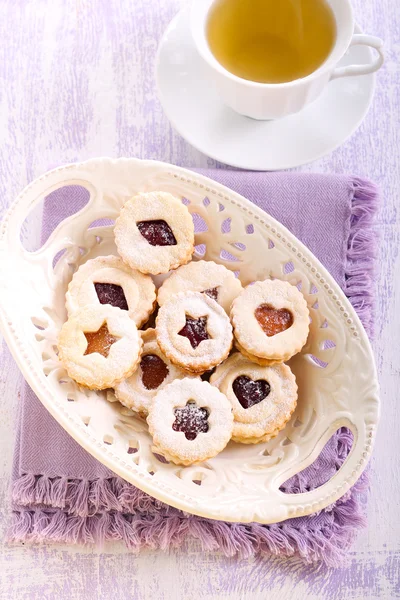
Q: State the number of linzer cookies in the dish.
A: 9